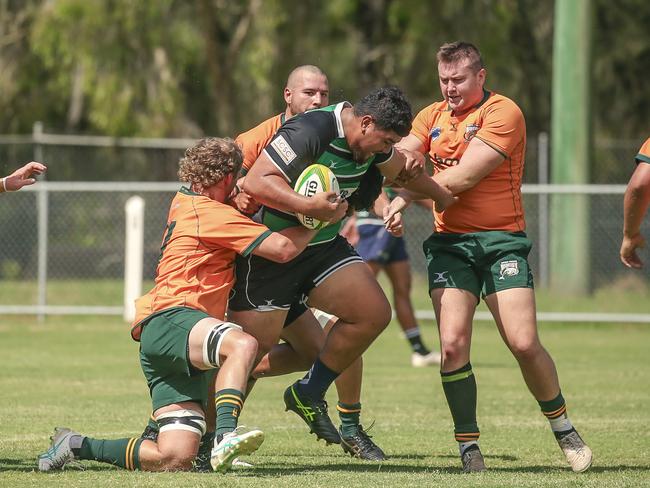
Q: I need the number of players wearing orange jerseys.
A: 4